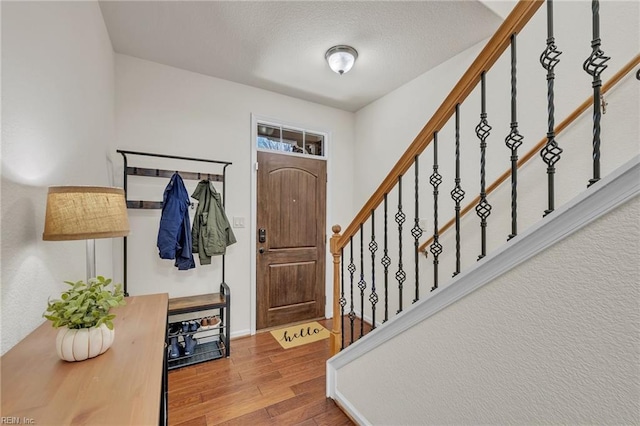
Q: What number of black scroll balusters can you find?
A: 13